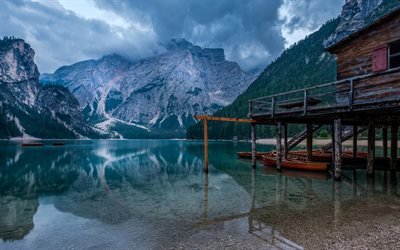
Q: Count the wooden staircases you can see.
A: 2